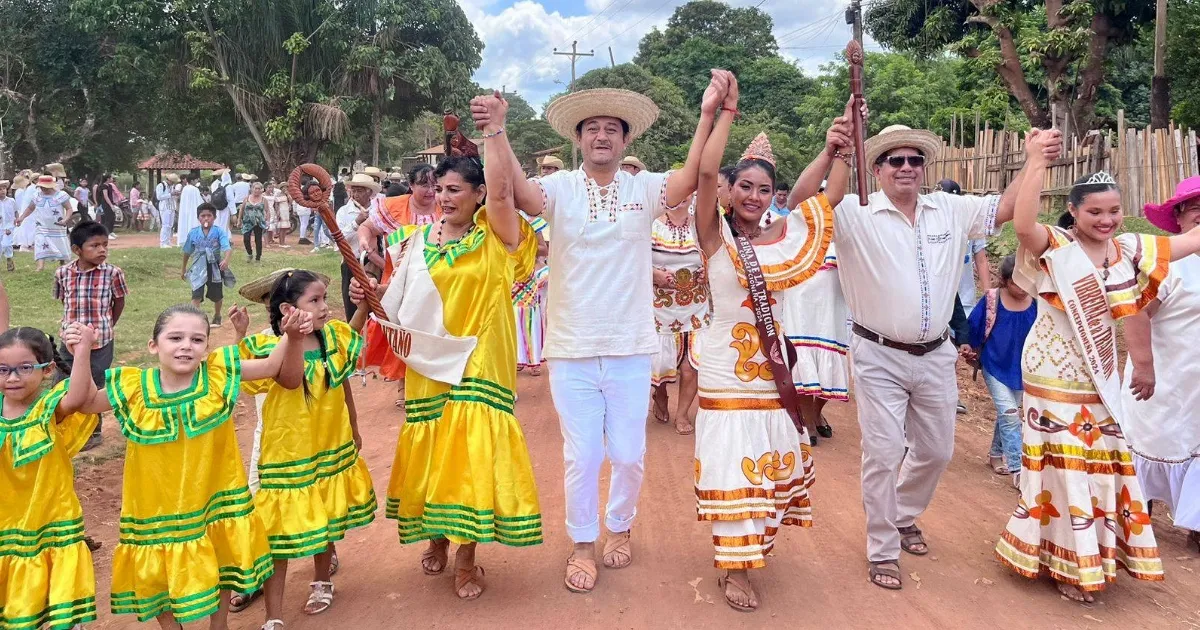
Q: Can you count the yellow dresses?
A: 4